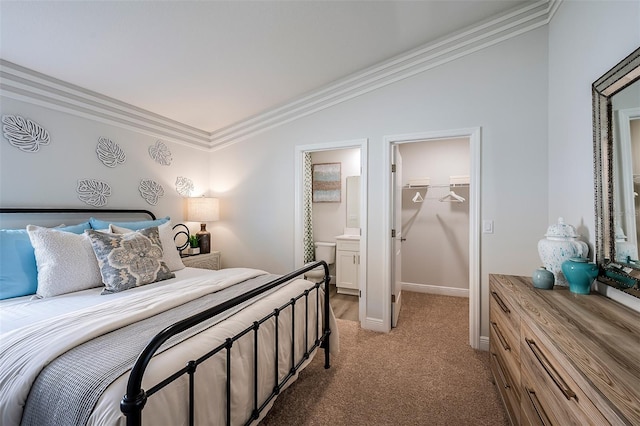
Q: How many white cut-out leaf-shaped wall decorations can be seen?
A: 6